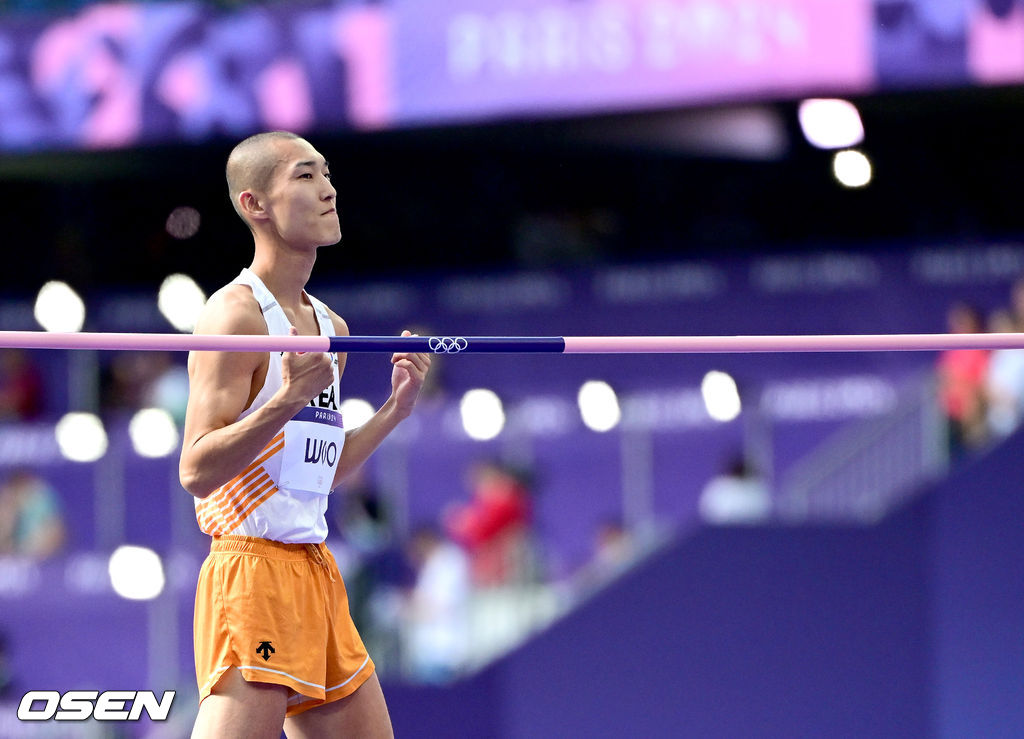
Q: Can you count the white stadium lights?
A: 11